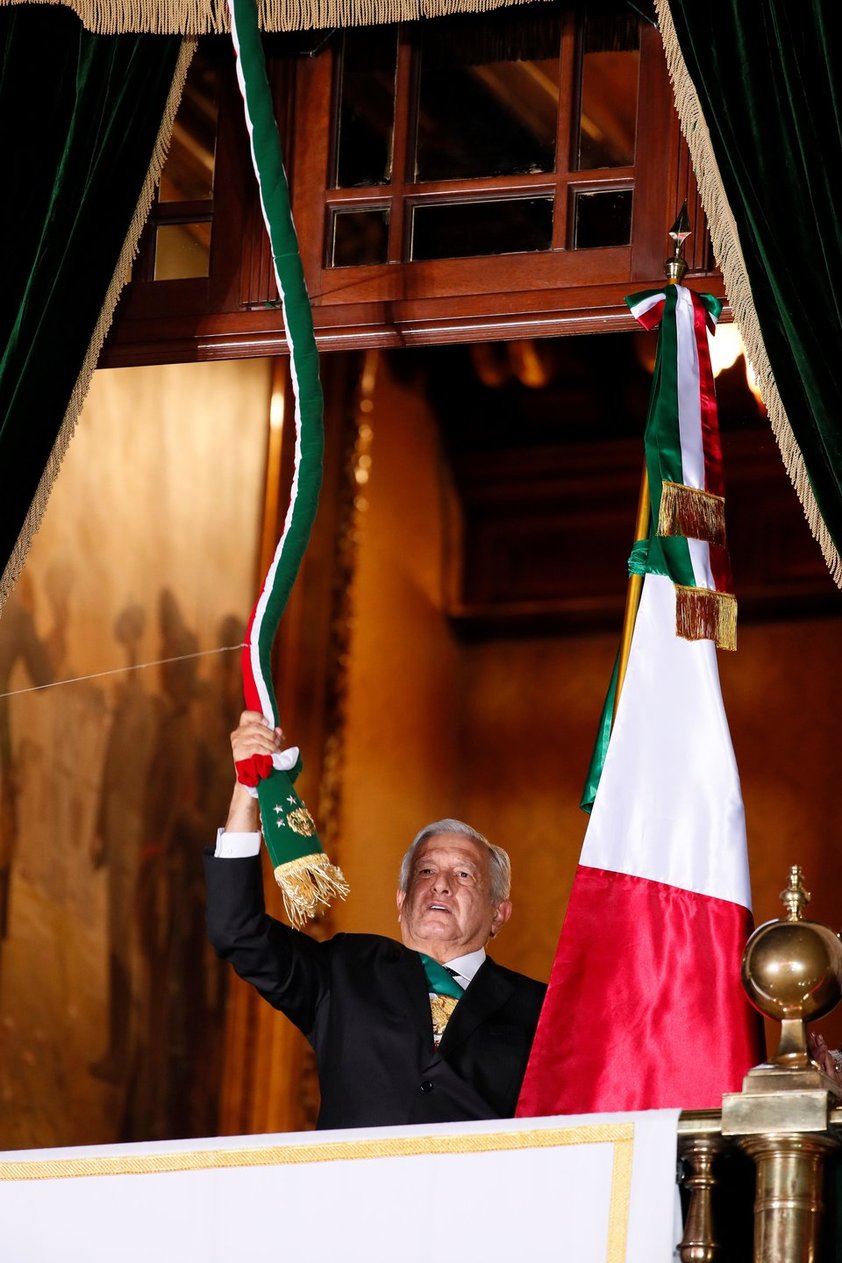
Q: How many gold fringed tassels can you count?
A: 3